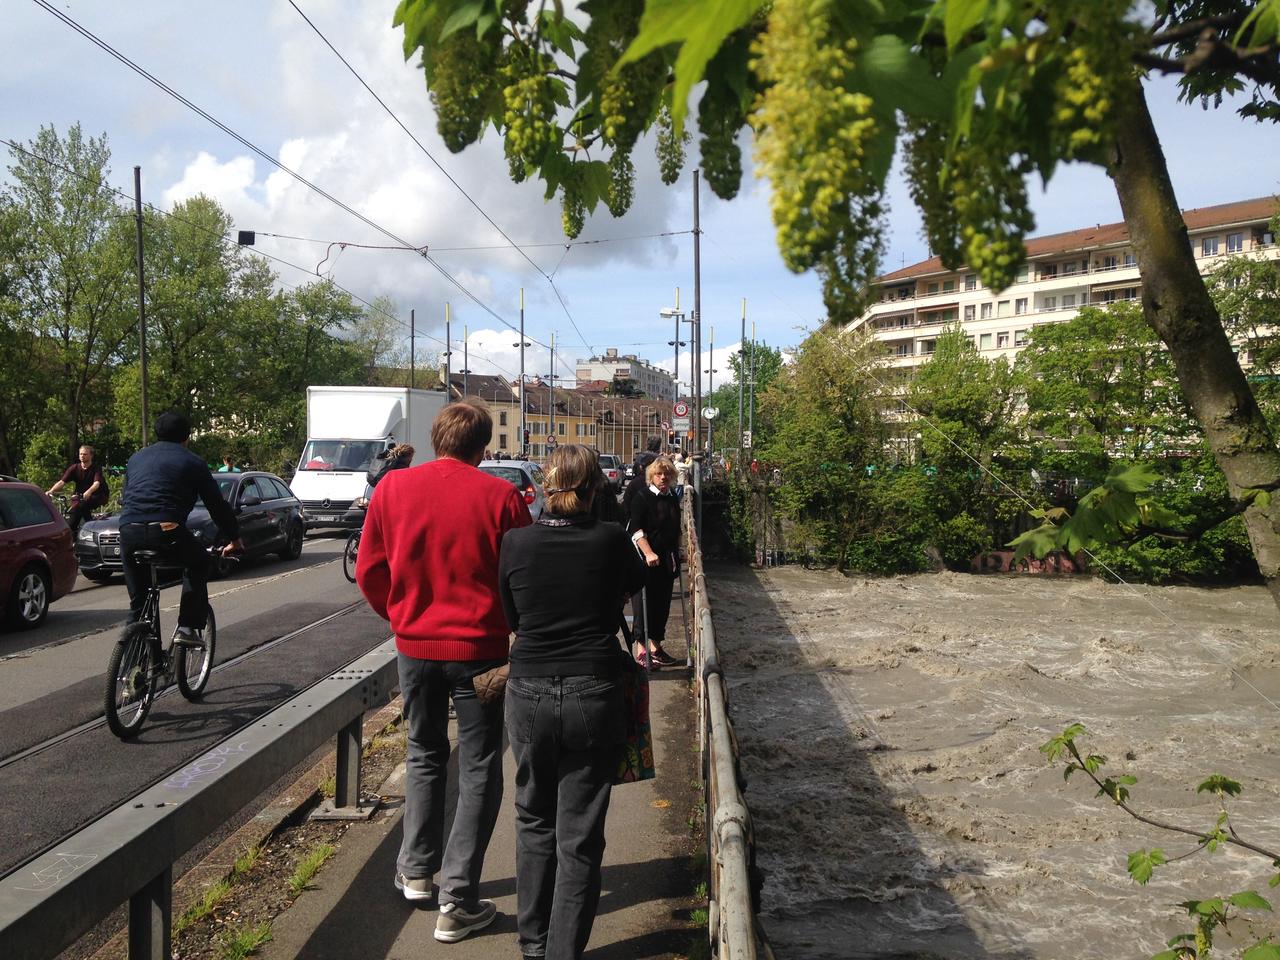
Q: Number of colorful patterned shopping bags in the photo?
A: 1